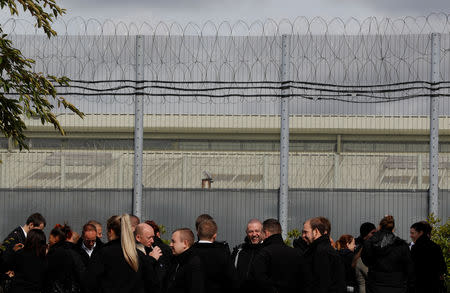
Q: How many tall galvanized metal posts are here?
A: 3